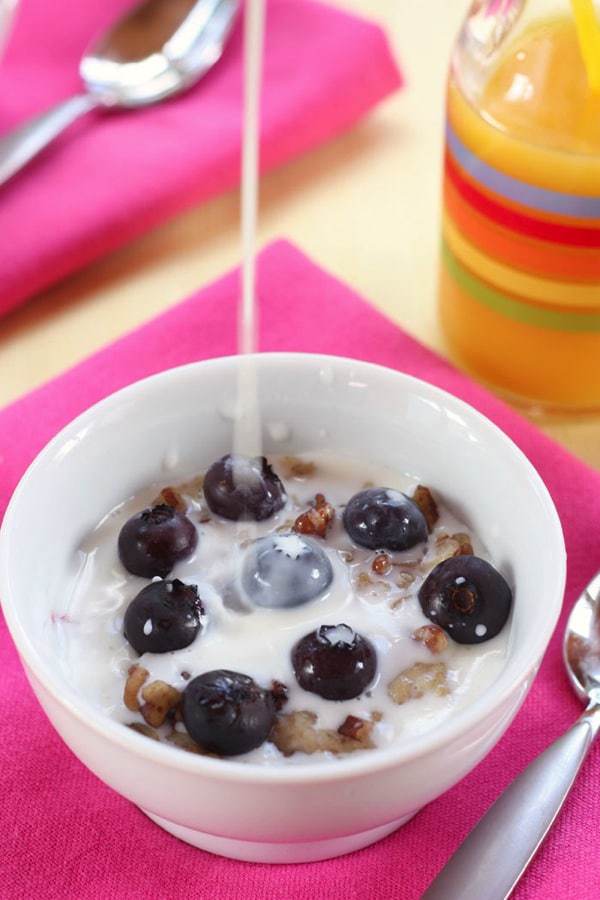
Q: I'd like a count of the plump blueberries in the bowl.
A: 8